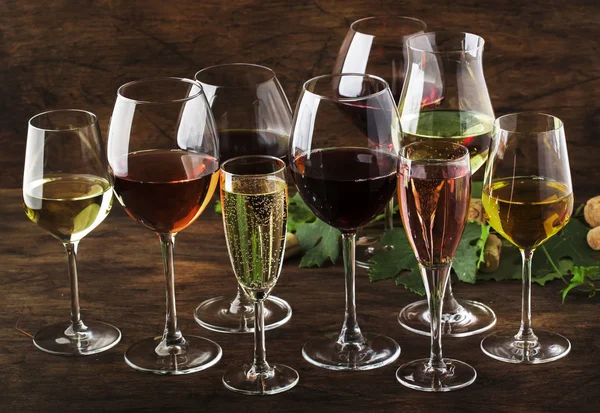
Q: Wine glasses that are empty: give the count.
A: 0